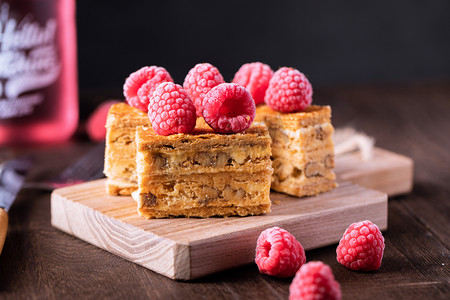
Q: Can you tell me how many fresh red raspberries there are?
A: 9